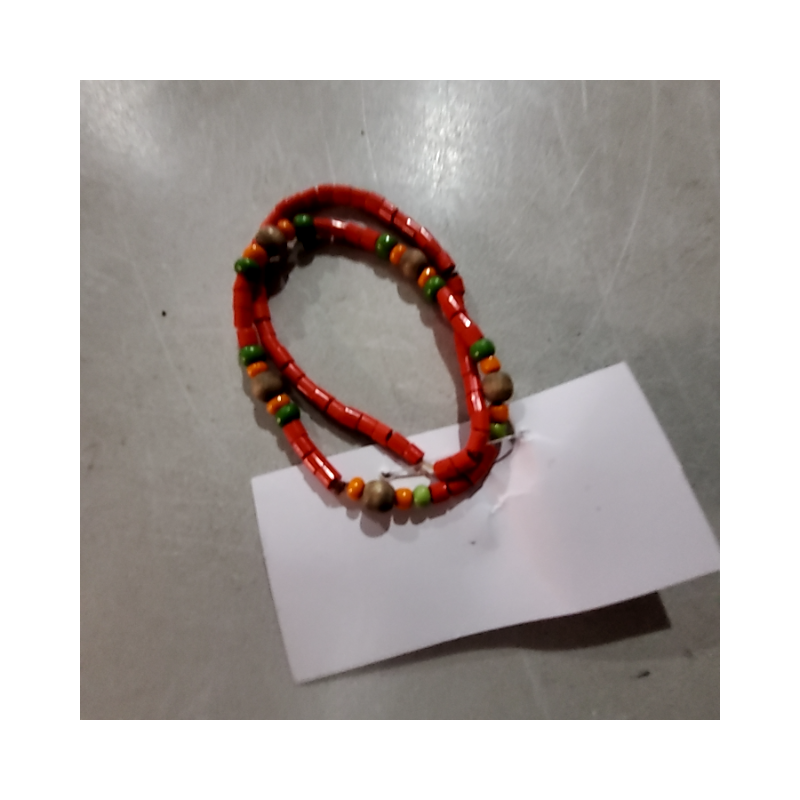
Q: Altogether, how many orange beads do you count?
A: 10